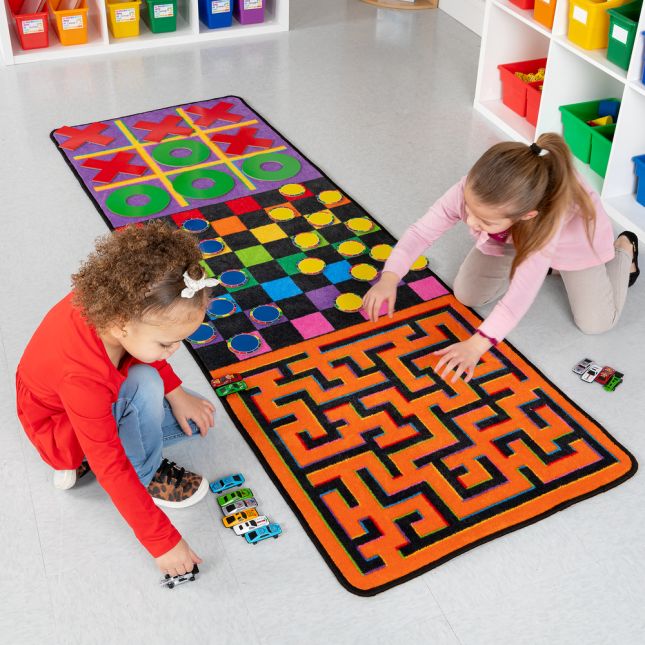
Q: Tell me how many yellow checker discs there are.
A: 12